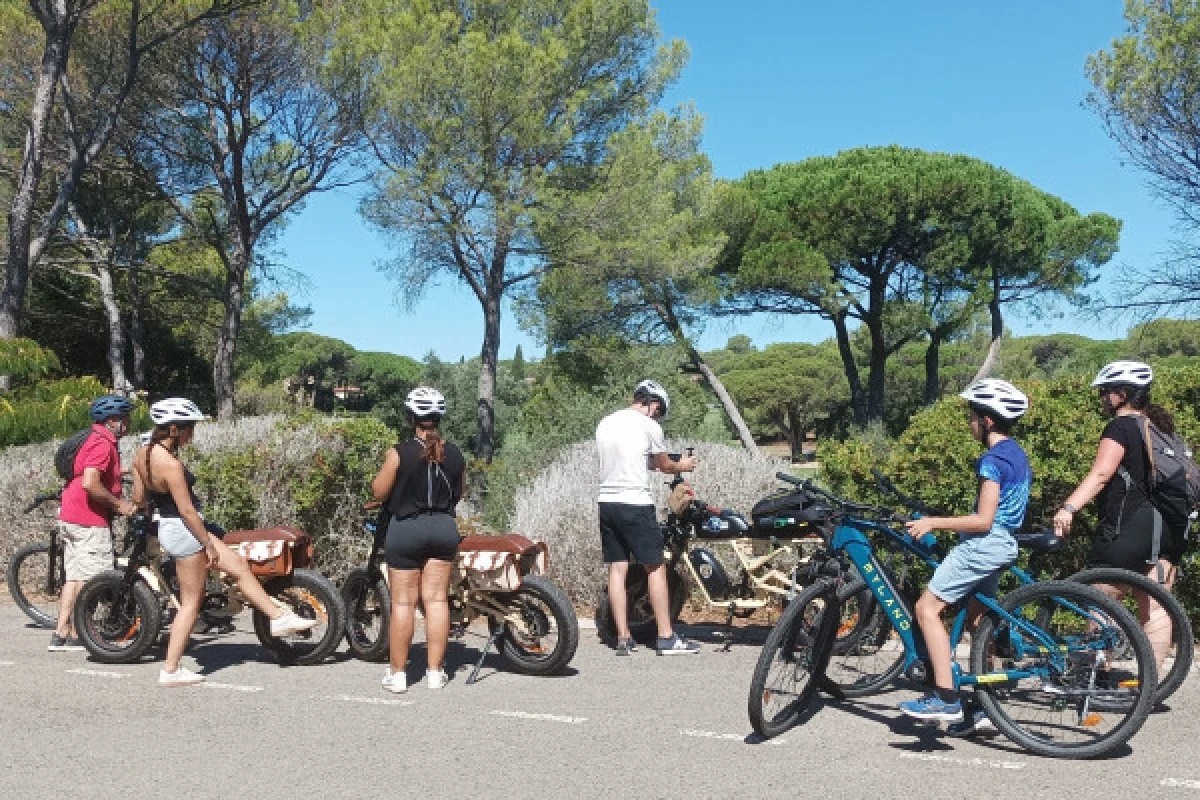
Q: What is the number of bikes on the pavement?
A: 6